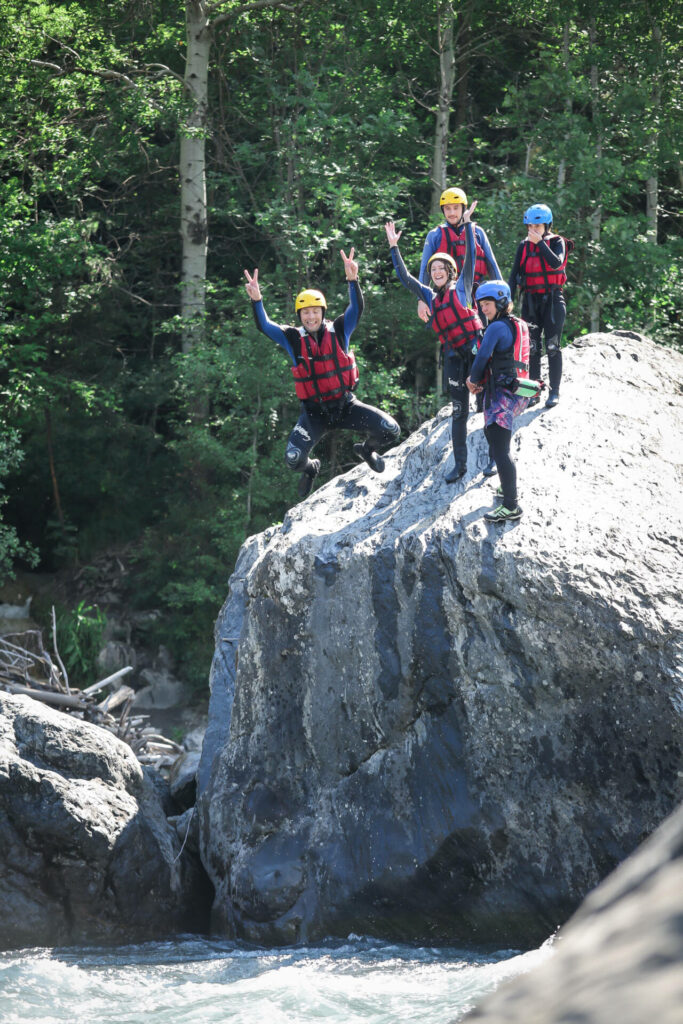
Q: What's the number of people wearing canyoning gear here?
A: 5